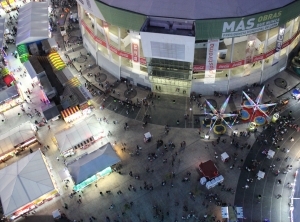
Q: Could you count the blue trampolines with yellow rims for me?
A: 4